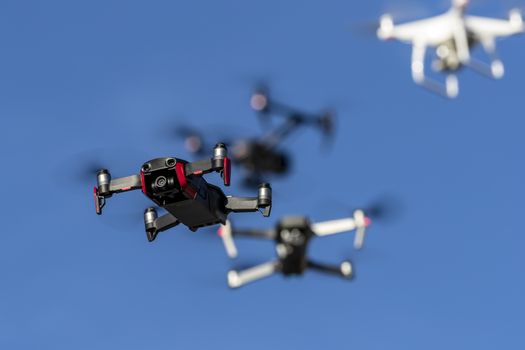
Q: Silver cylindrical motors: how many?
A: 4